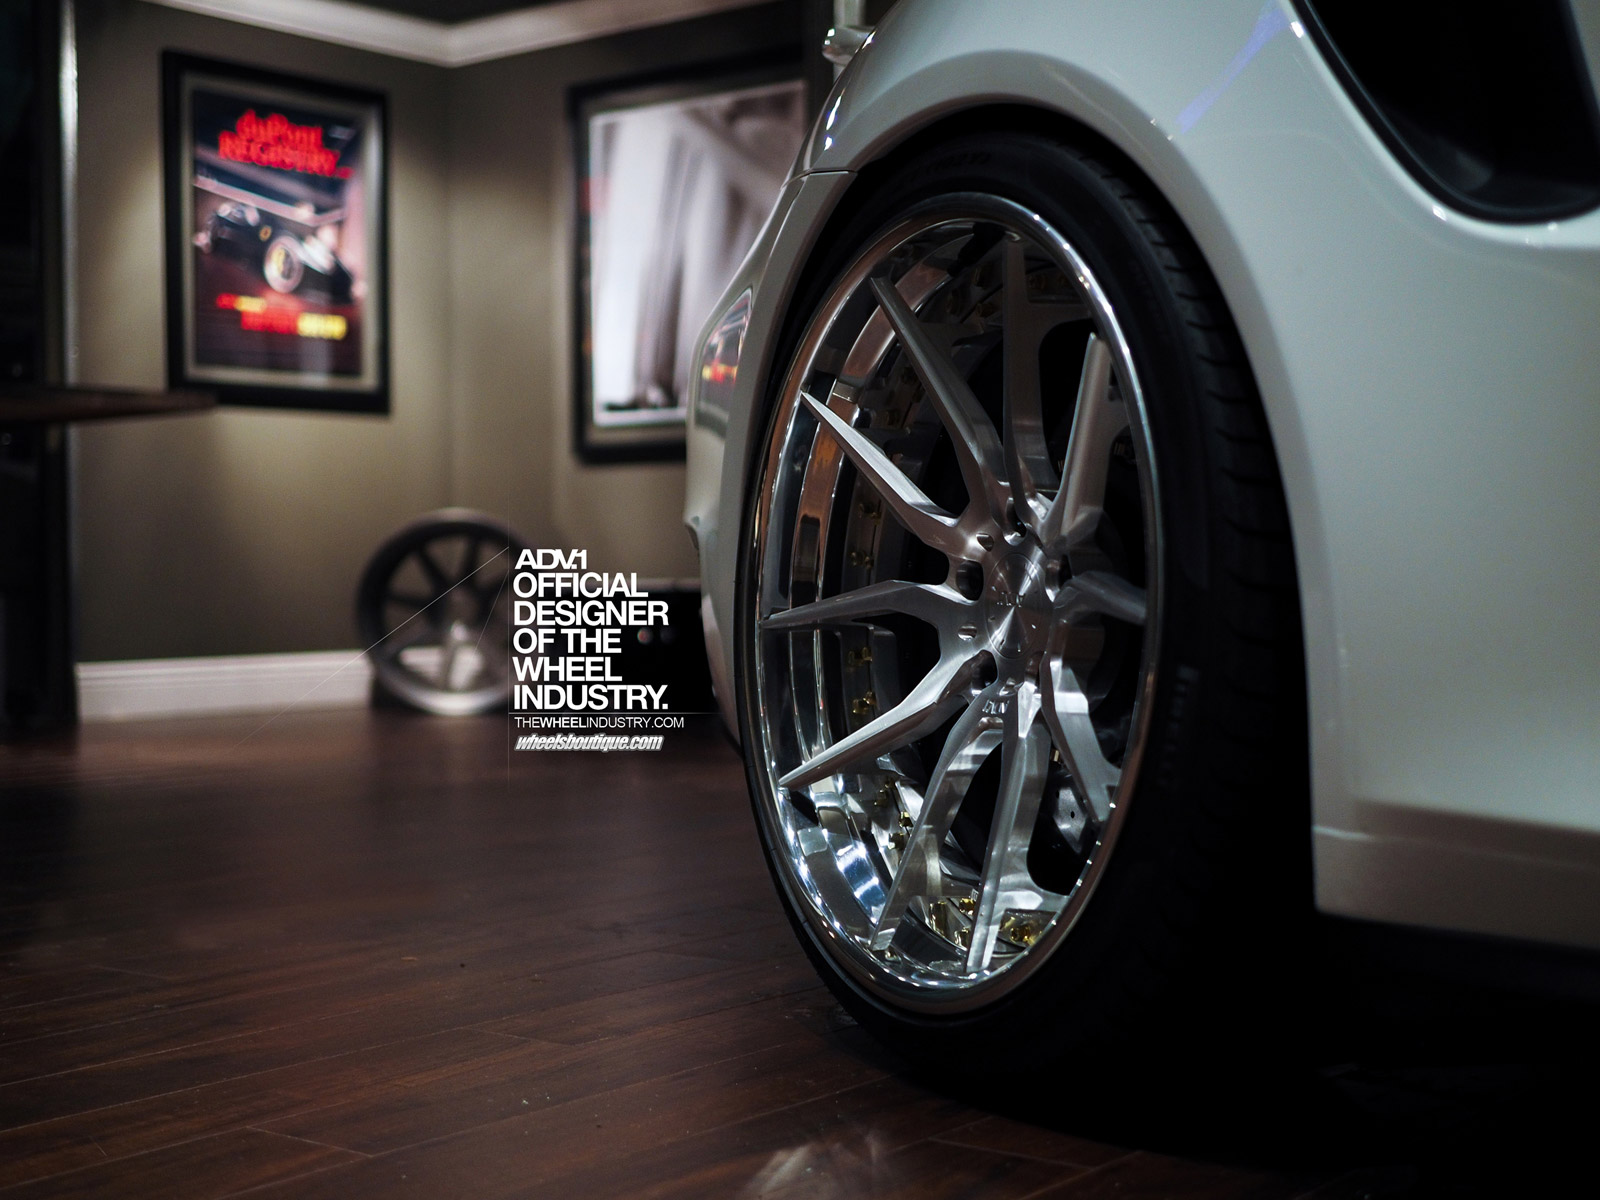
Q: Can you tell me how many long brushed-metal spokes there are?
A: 10